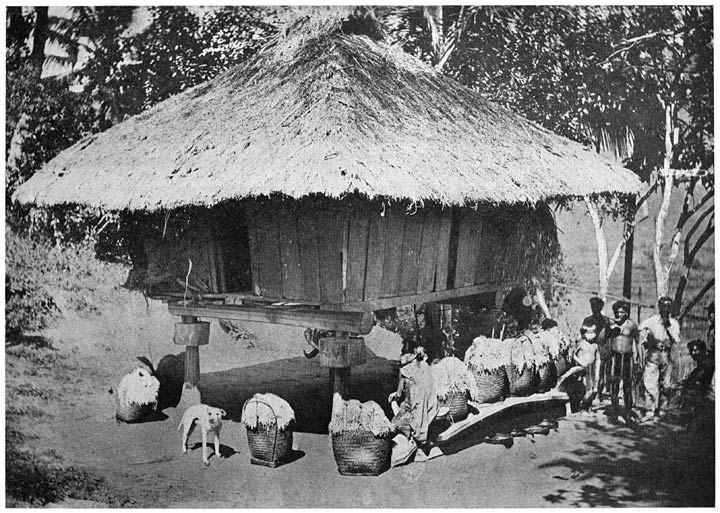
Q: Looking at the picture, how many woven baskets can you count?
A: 8